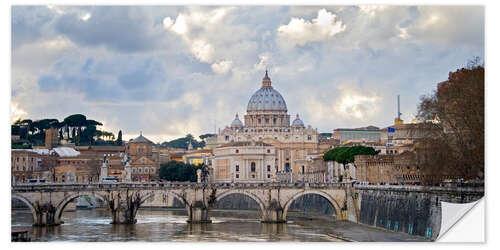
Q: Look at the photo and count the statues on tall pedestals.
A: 2